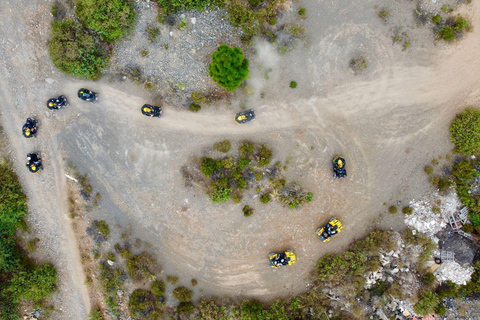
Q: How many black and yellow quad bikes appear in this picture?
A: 9